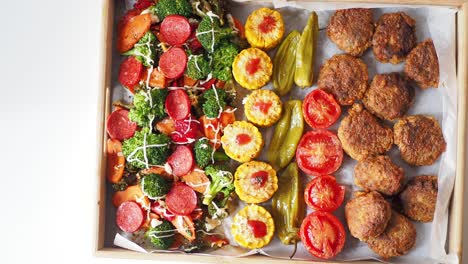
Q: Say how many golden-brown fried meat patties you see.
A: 11